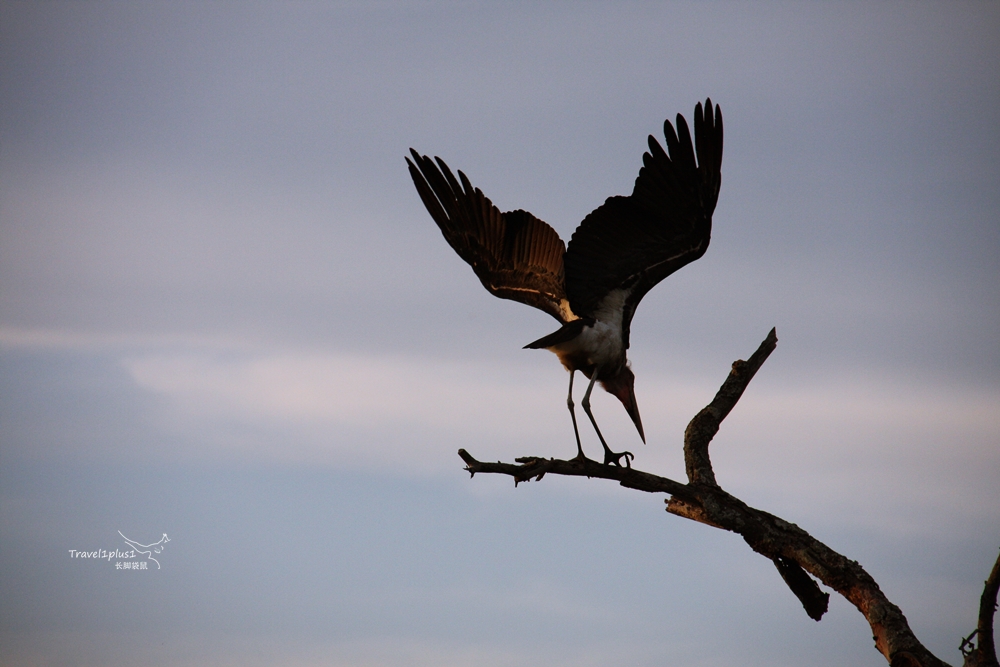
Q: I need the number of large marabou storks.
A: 1